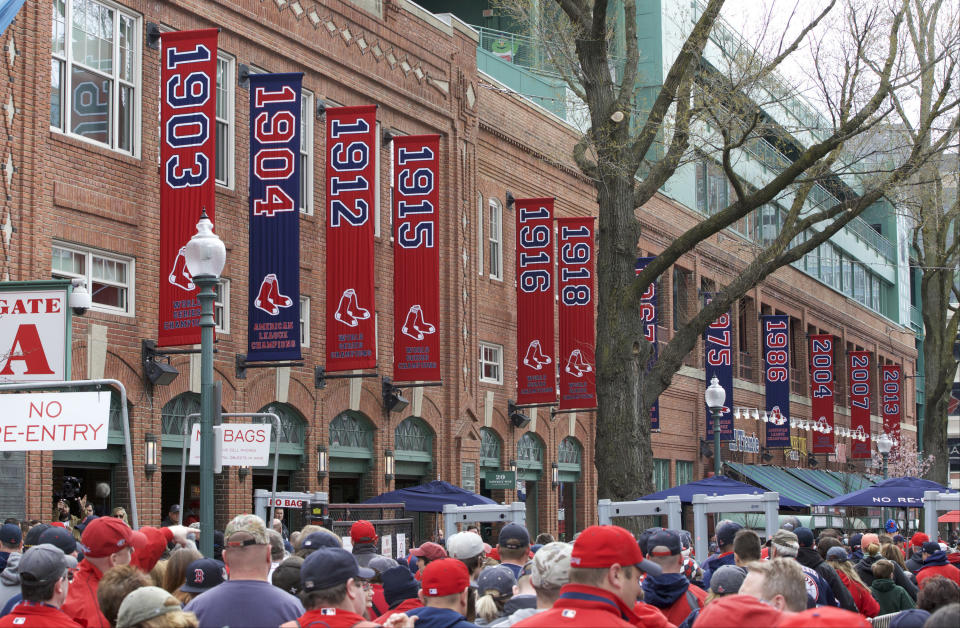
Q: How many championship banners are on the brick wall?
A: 12